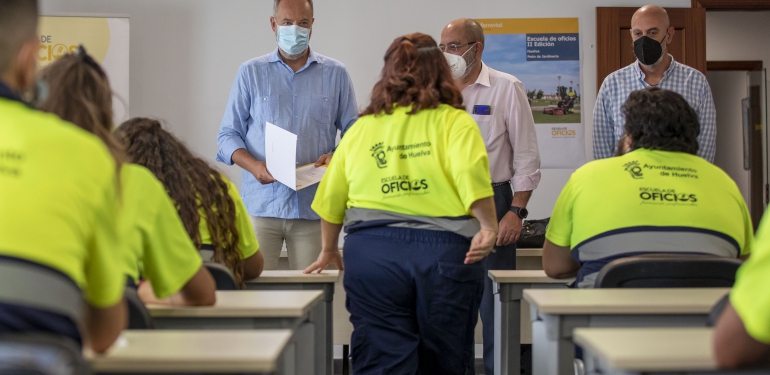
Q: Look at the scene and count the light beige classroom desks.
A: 6